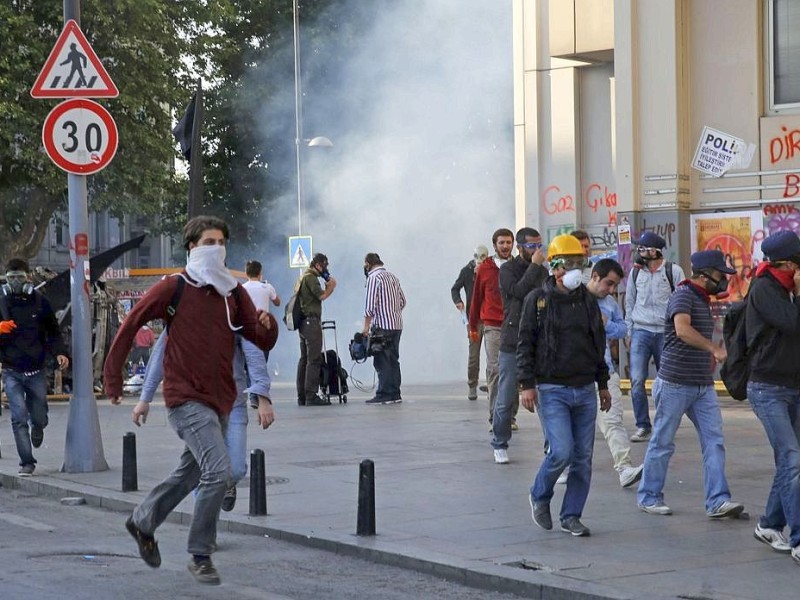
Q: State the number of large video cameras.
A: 1